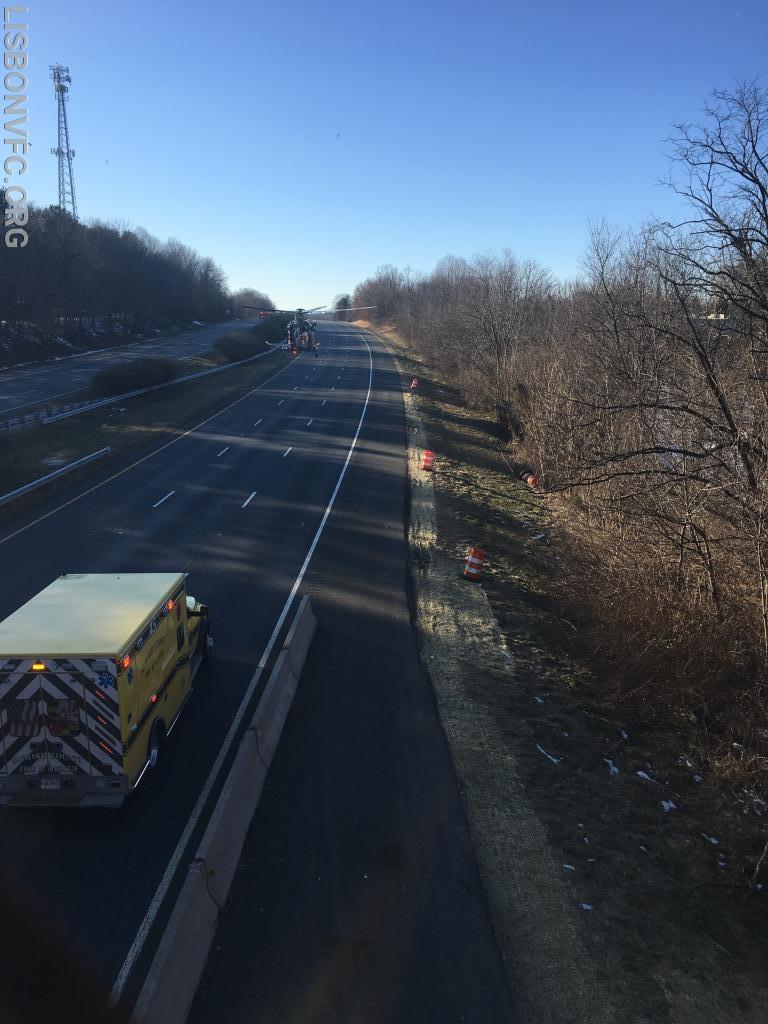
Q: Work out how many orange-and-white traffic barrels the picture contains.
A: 4